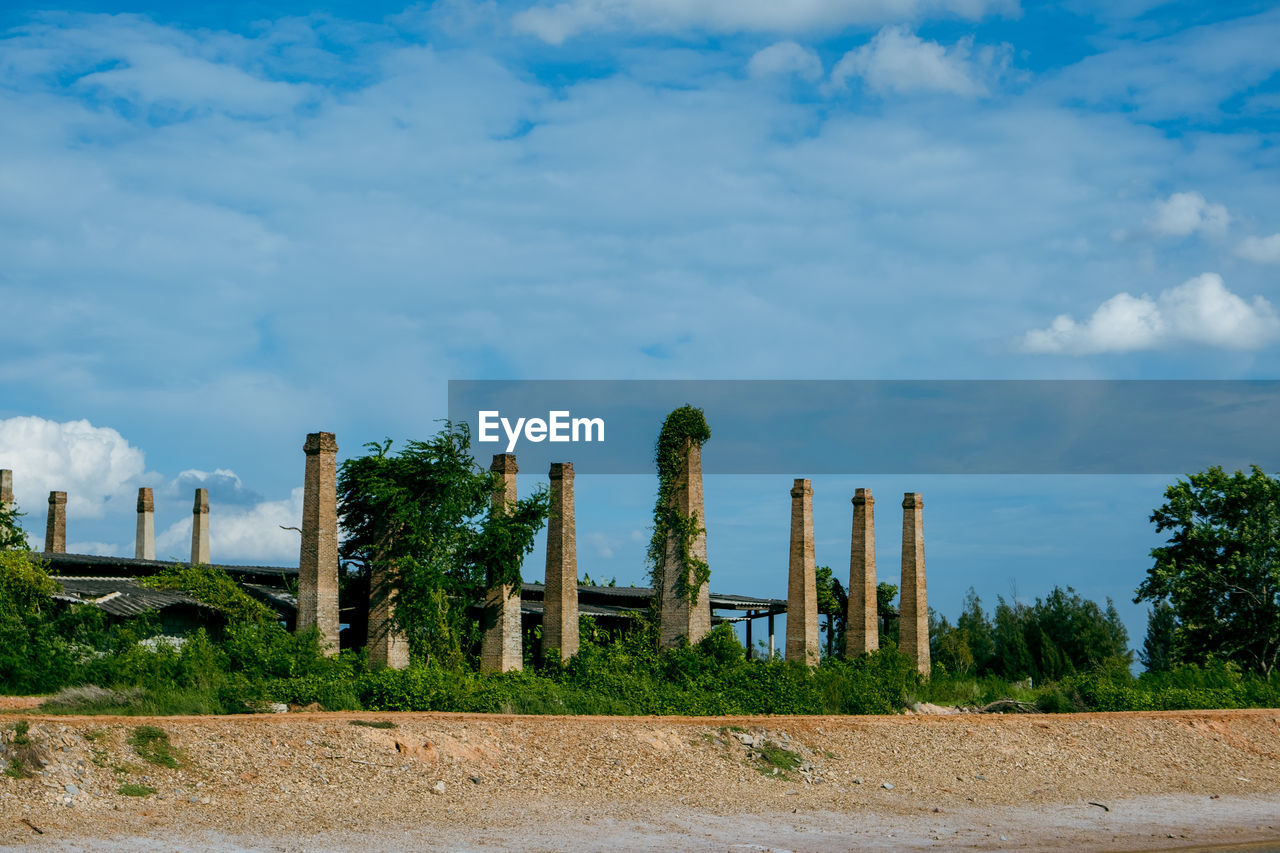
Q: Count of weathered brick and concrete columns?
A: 12